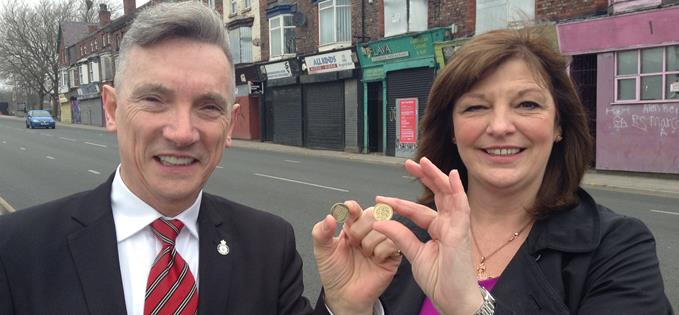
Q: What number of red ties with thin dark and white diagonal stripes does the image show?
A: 1